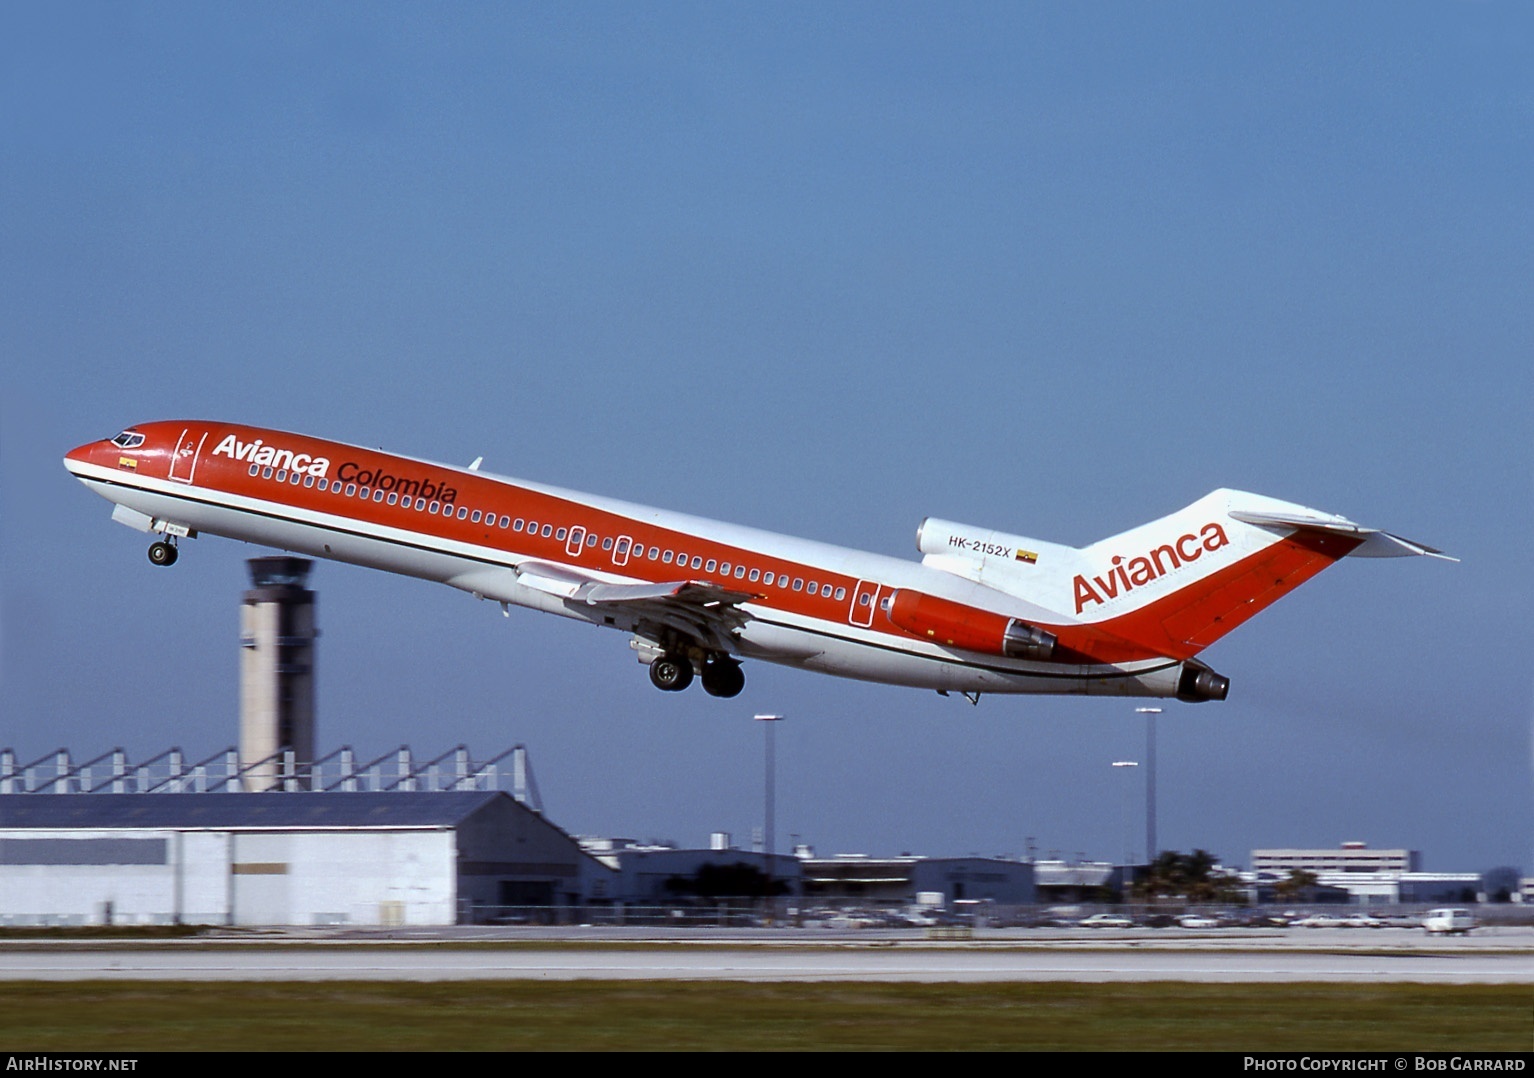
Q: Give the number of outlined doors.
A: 4